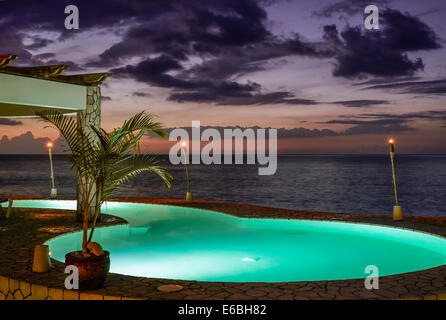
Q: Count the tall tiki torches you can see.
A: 3